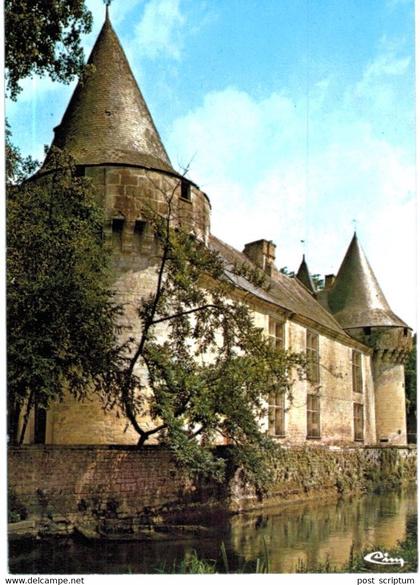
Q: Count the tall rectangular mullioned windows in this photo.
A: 6